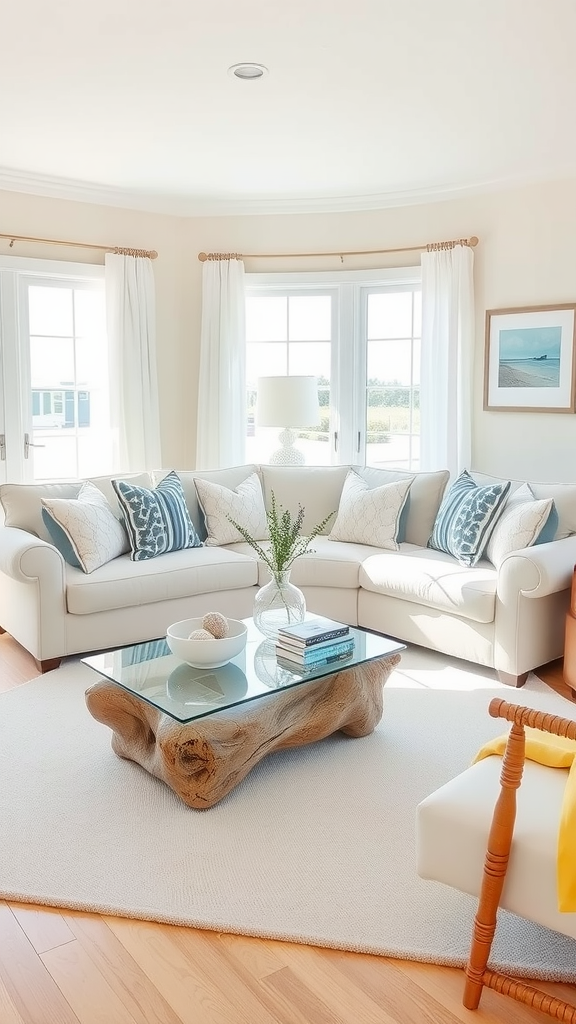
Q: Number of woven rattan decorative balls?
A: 2